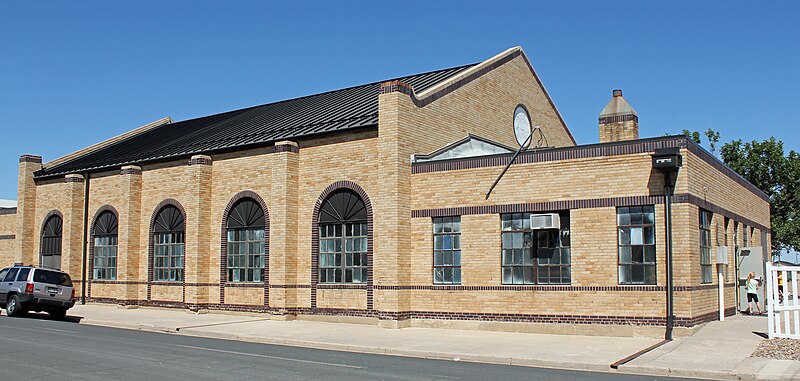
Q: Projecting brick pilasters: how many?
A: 6